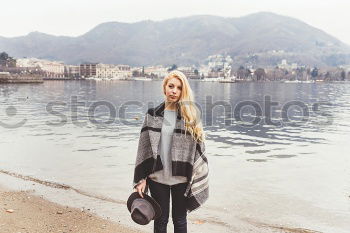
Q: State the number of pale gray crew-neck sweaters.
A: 1